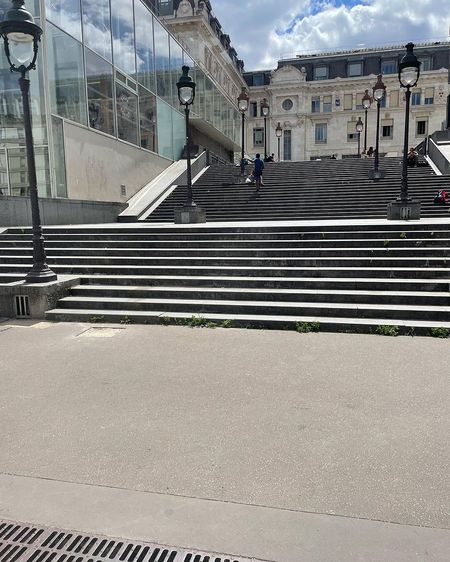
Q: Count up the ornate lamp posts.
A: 9